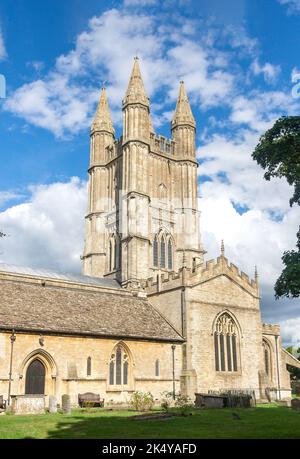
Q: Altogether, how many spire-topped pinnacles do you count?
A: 3